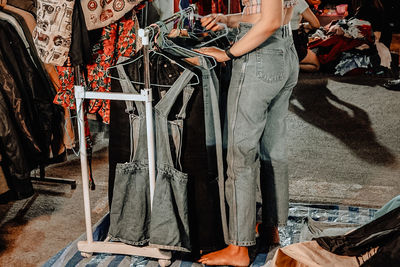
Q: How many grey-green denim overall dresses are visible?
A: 1